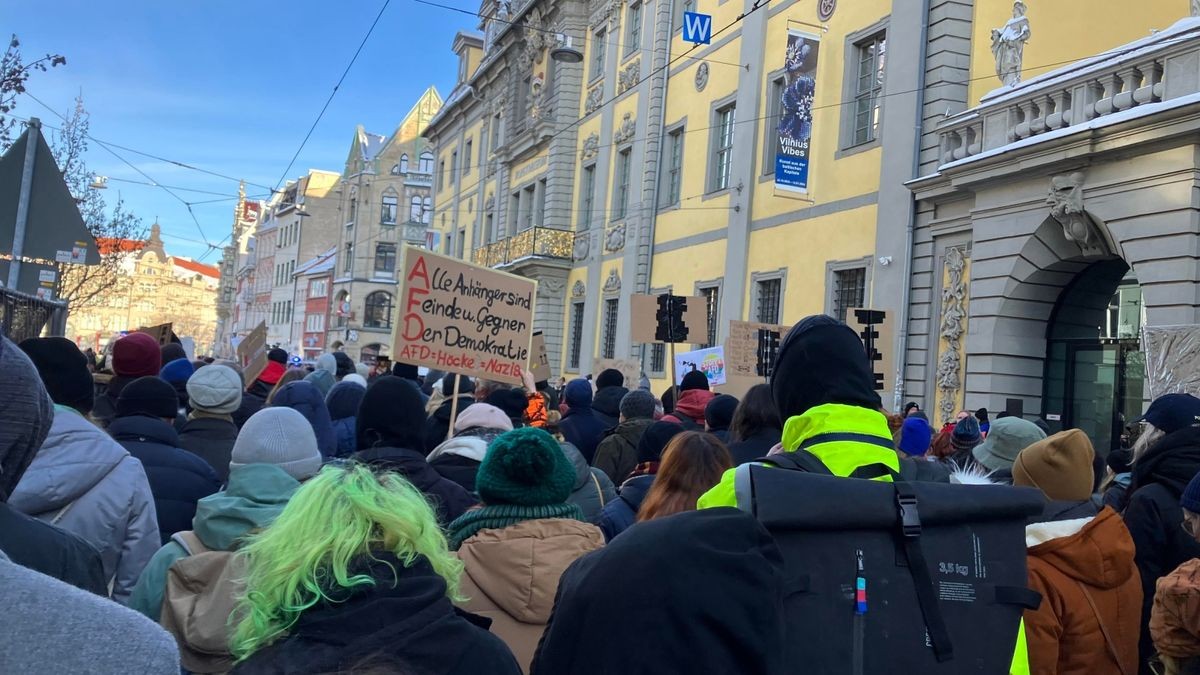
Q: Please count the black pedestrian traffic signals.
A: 0